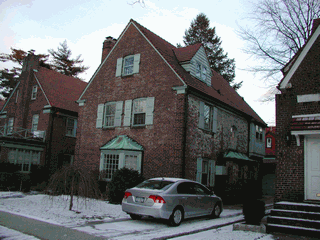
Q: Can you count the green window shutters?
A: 10